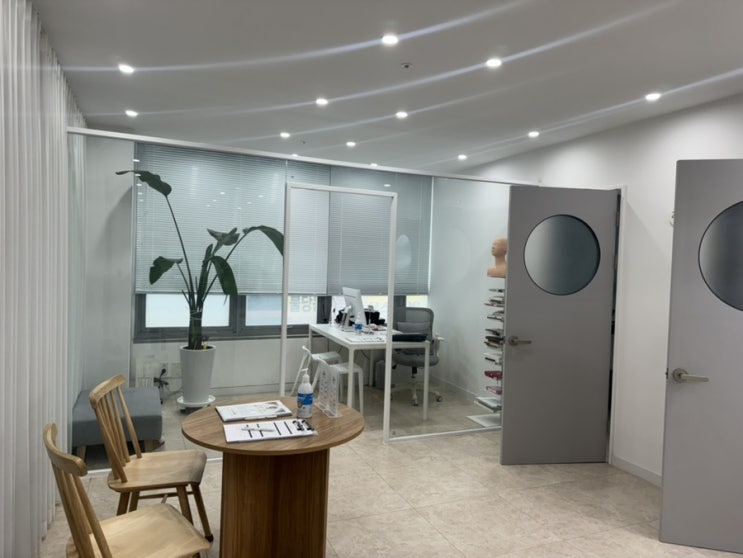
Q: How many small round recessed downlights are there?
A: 13